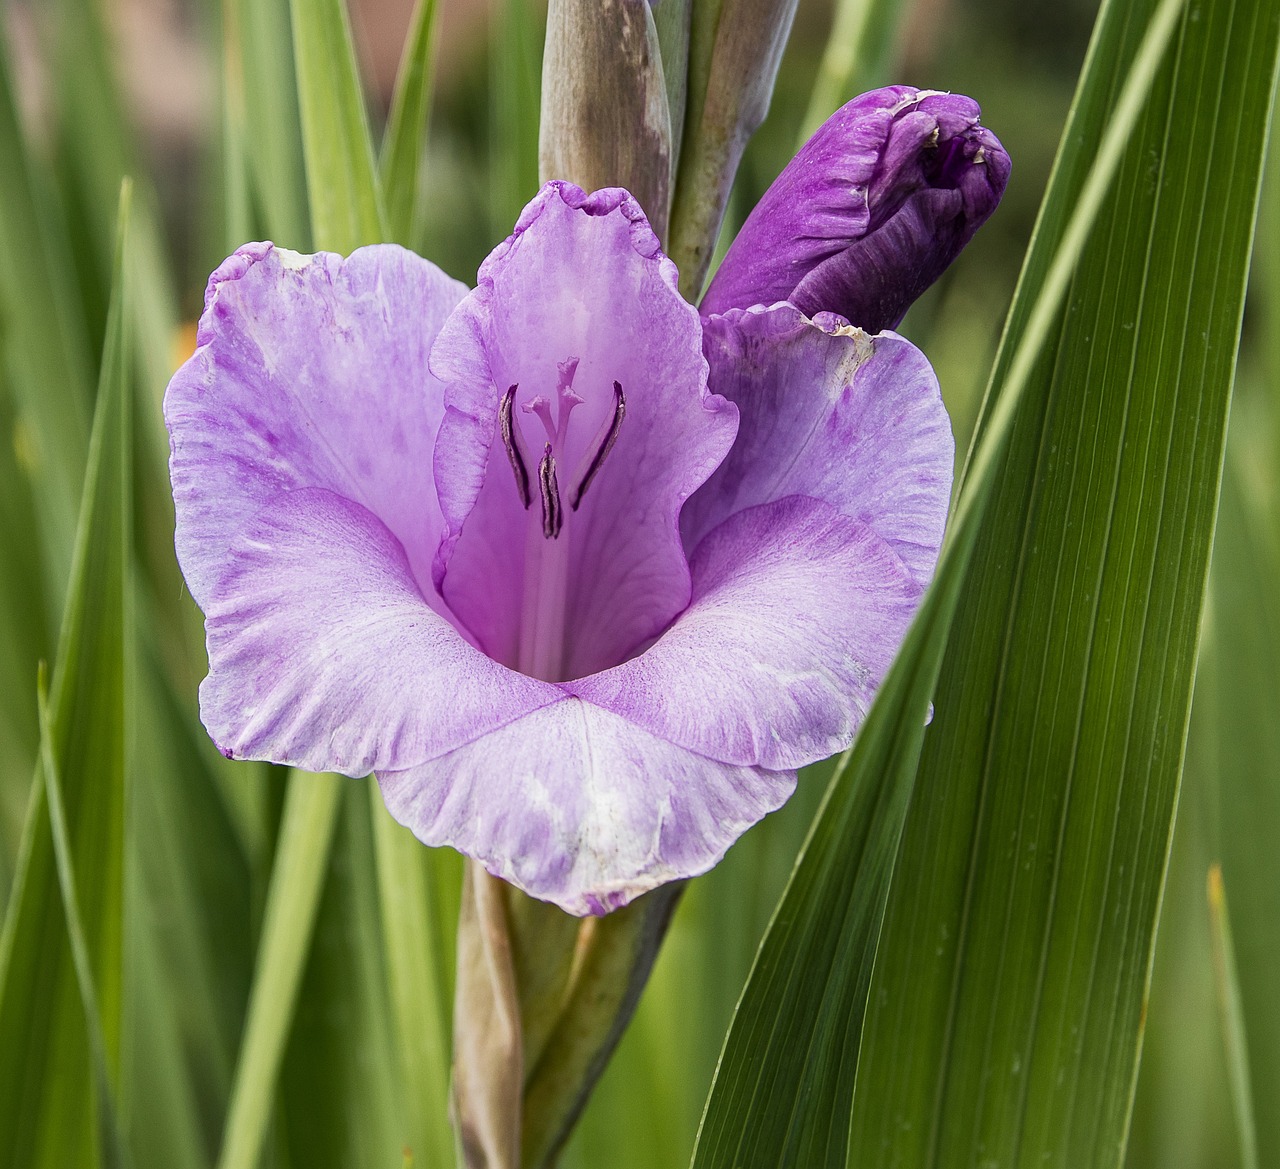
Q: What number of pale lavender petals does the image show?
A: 6